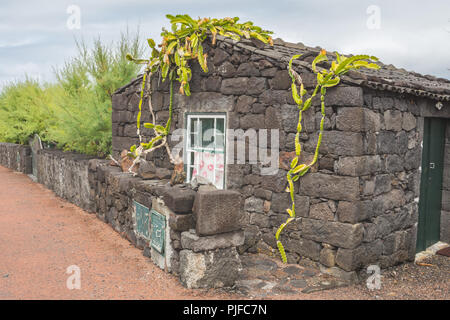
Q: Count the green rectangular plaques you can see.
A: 2